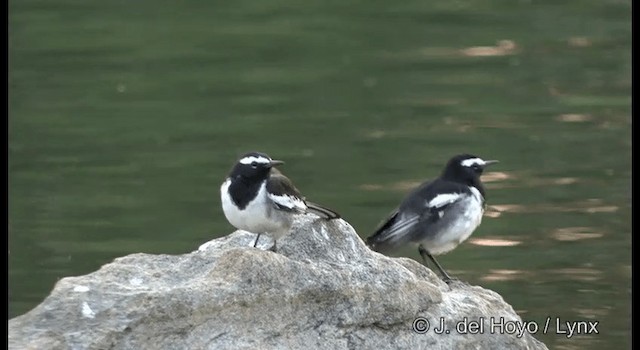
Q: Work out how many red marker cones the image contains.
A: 0